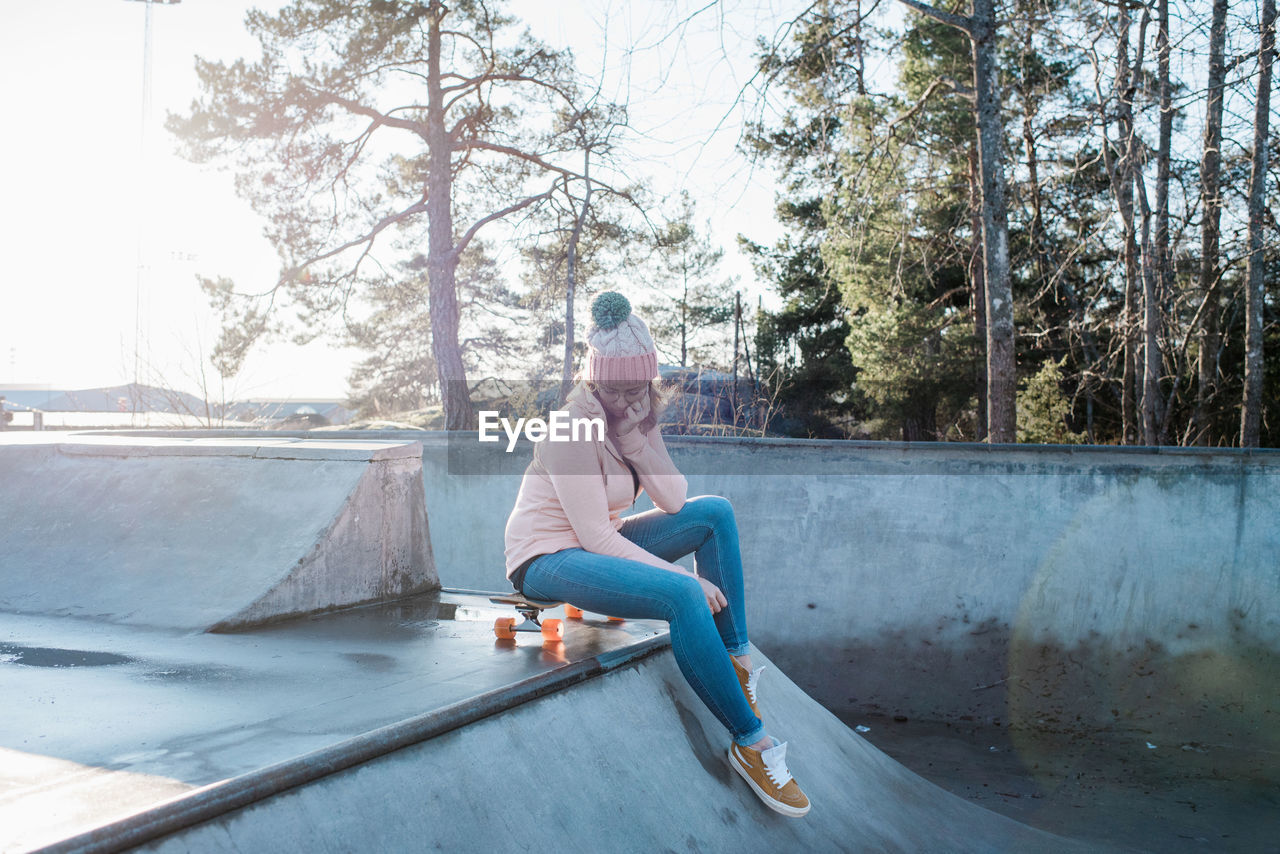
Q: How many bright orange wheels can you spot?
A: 4